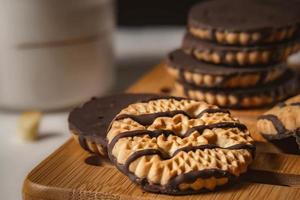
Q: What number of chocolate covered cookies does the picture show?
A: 7